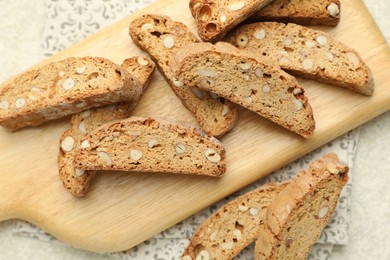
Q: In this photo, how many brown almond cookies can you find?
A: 10